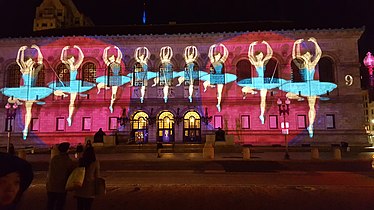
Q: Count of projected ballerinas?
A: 9